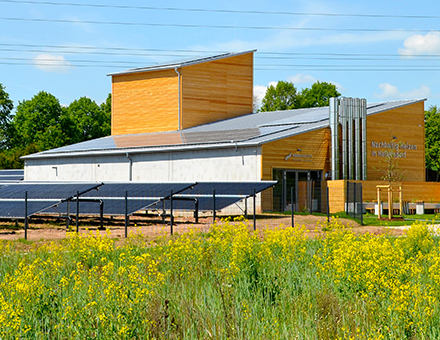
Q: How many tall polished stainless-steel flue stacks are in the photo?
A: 5